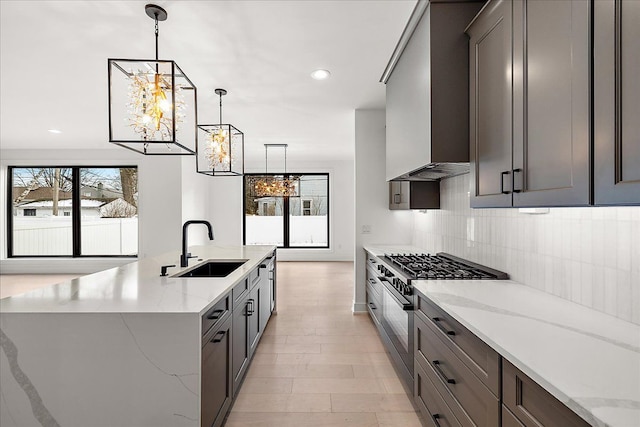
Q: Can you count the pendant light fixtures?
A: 3